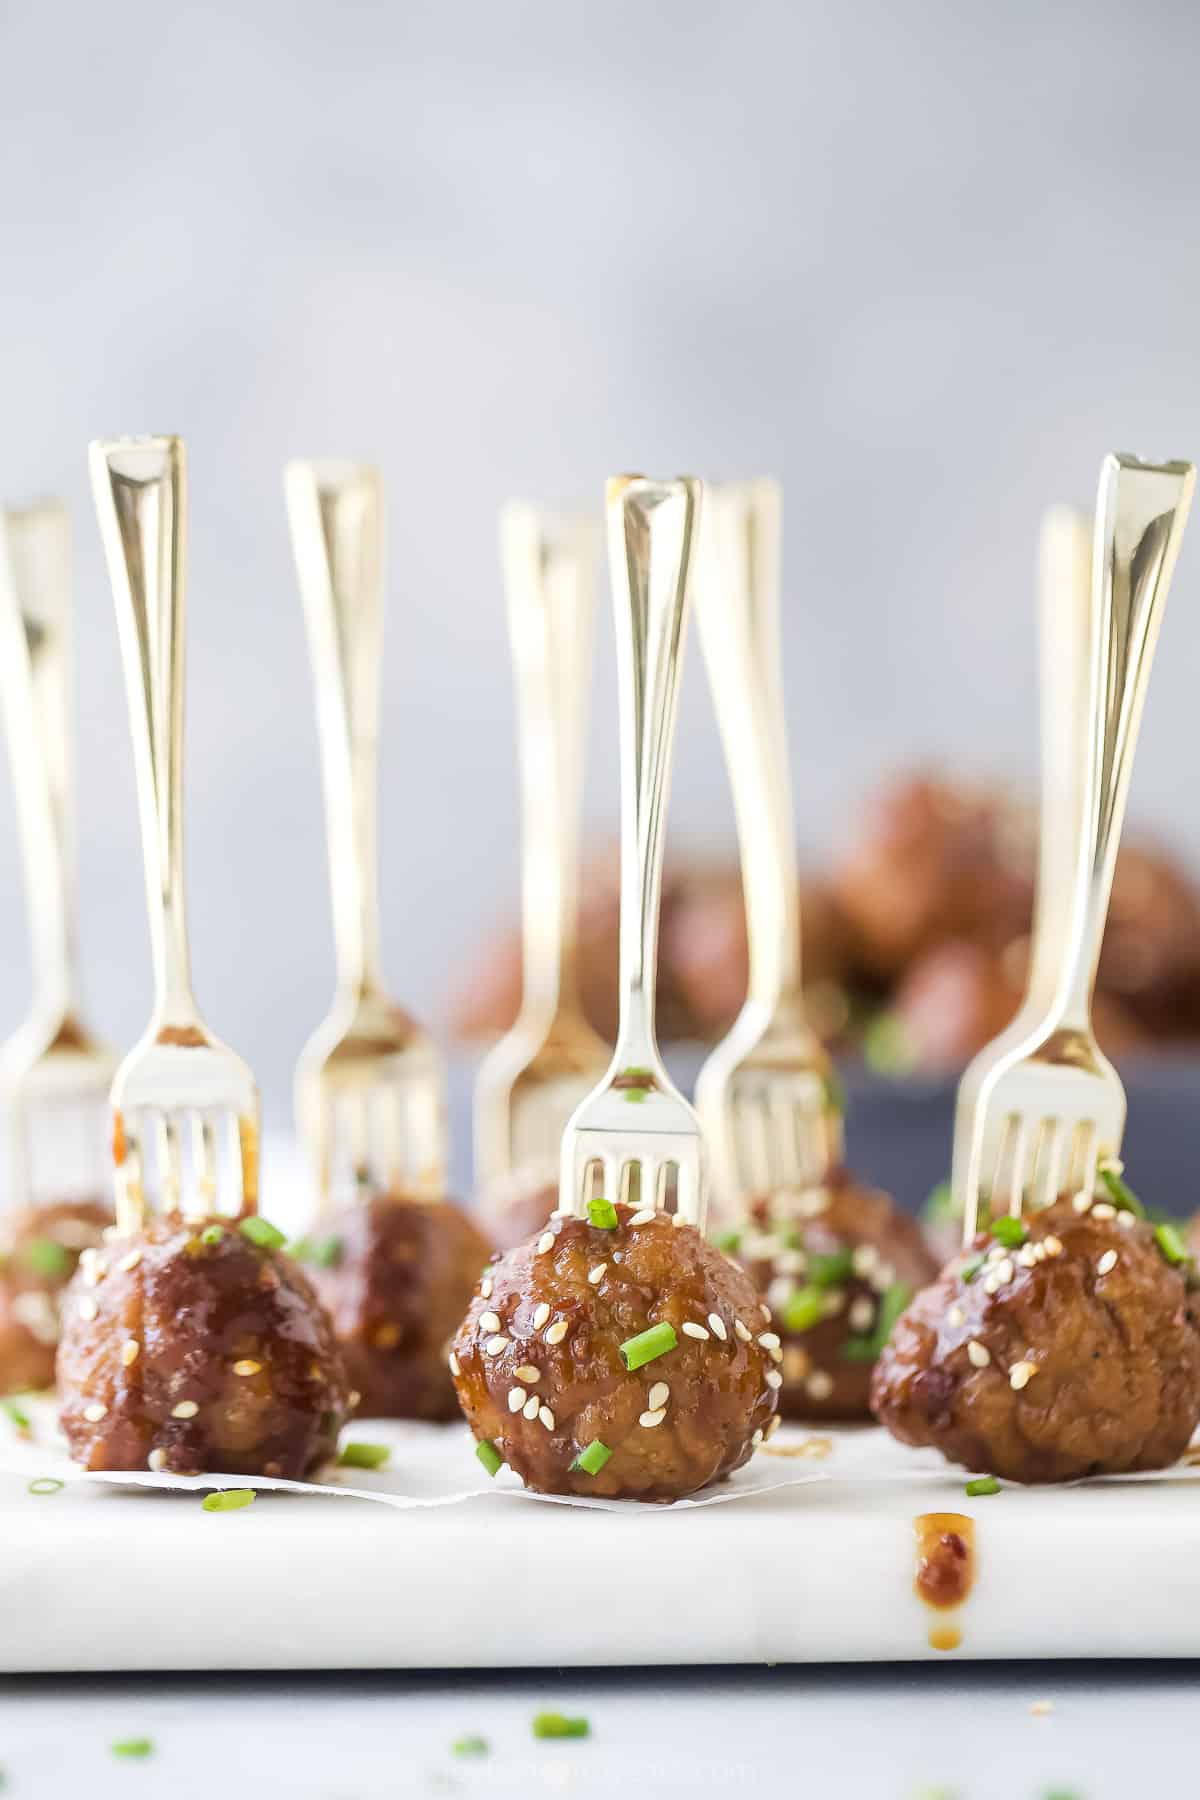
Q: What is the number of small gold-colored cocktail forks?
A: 8